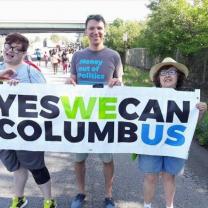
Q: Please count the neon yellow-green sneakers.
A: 2